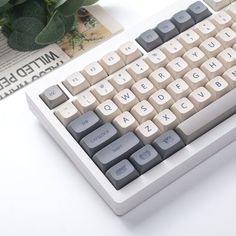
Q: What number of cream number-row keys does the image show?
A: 11